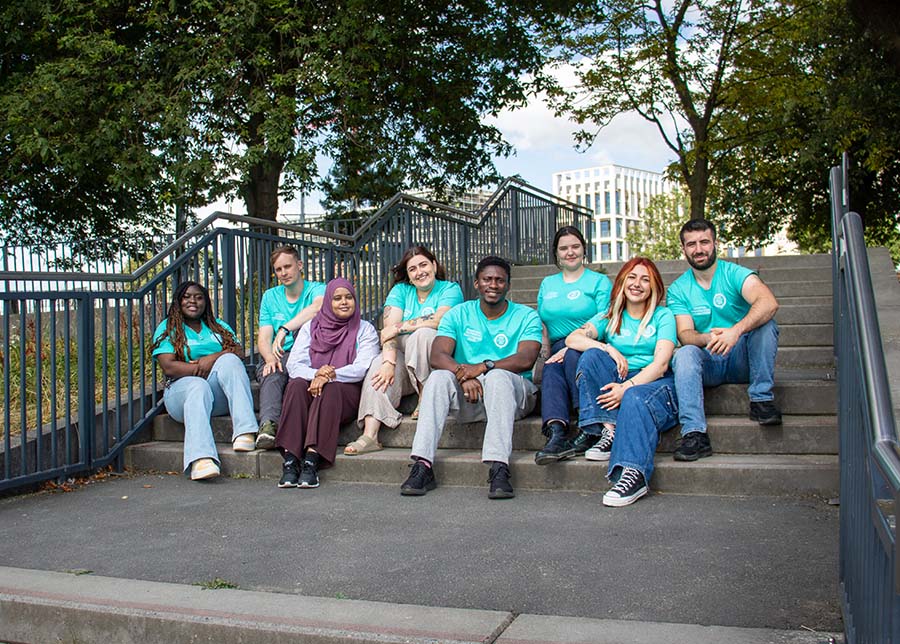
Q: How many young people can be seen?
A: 8